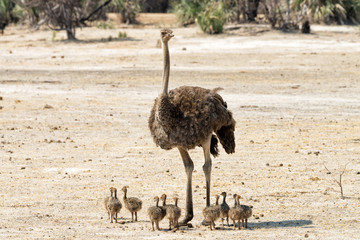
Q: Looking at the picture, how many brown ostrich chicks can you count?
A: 10